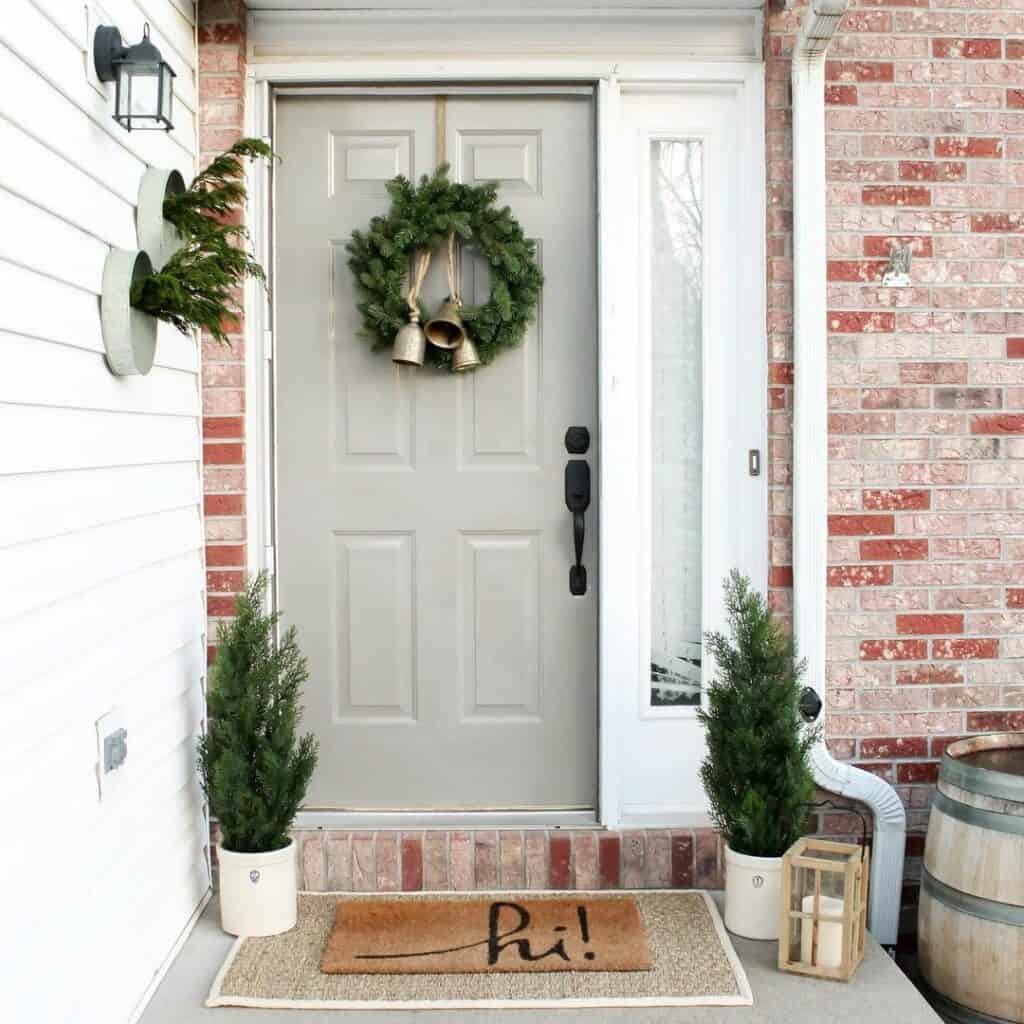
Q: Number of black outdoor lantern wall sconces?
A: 1